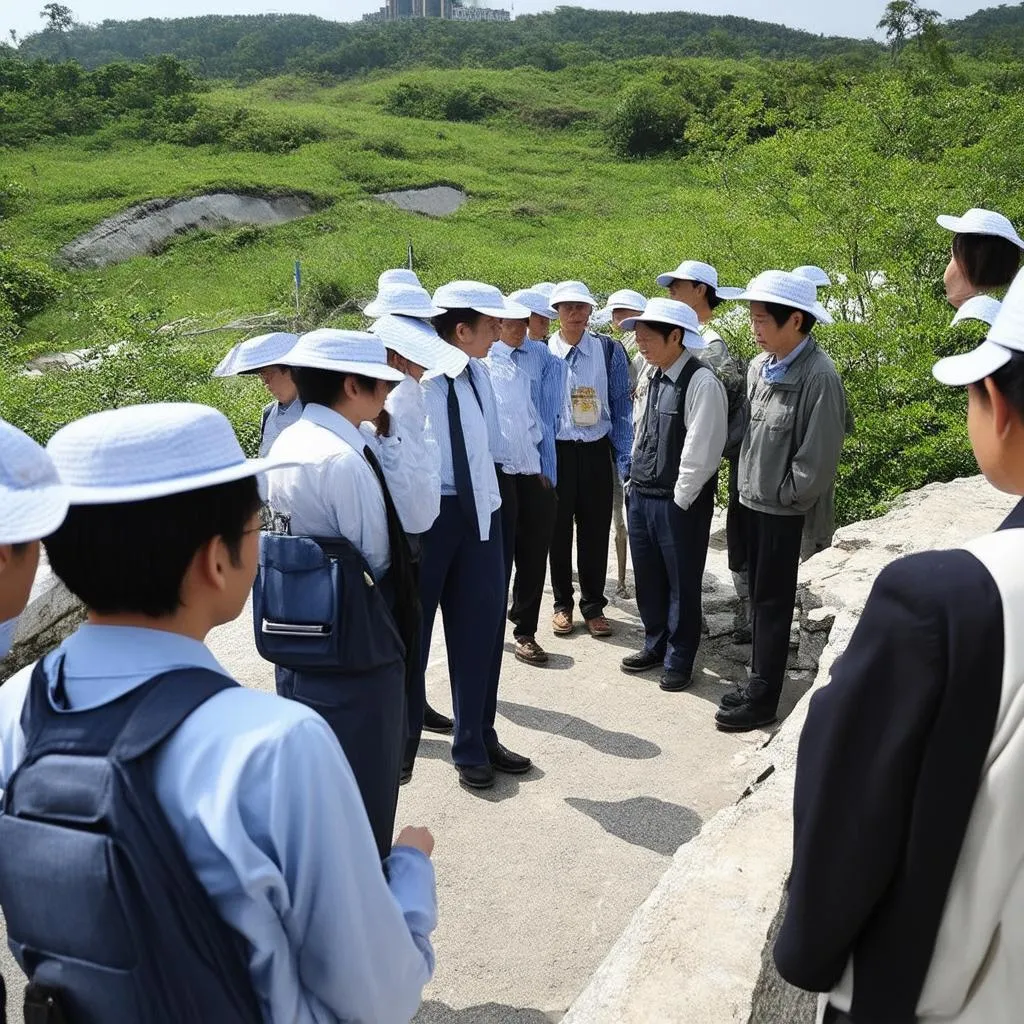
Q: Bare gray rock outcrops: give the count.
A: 2